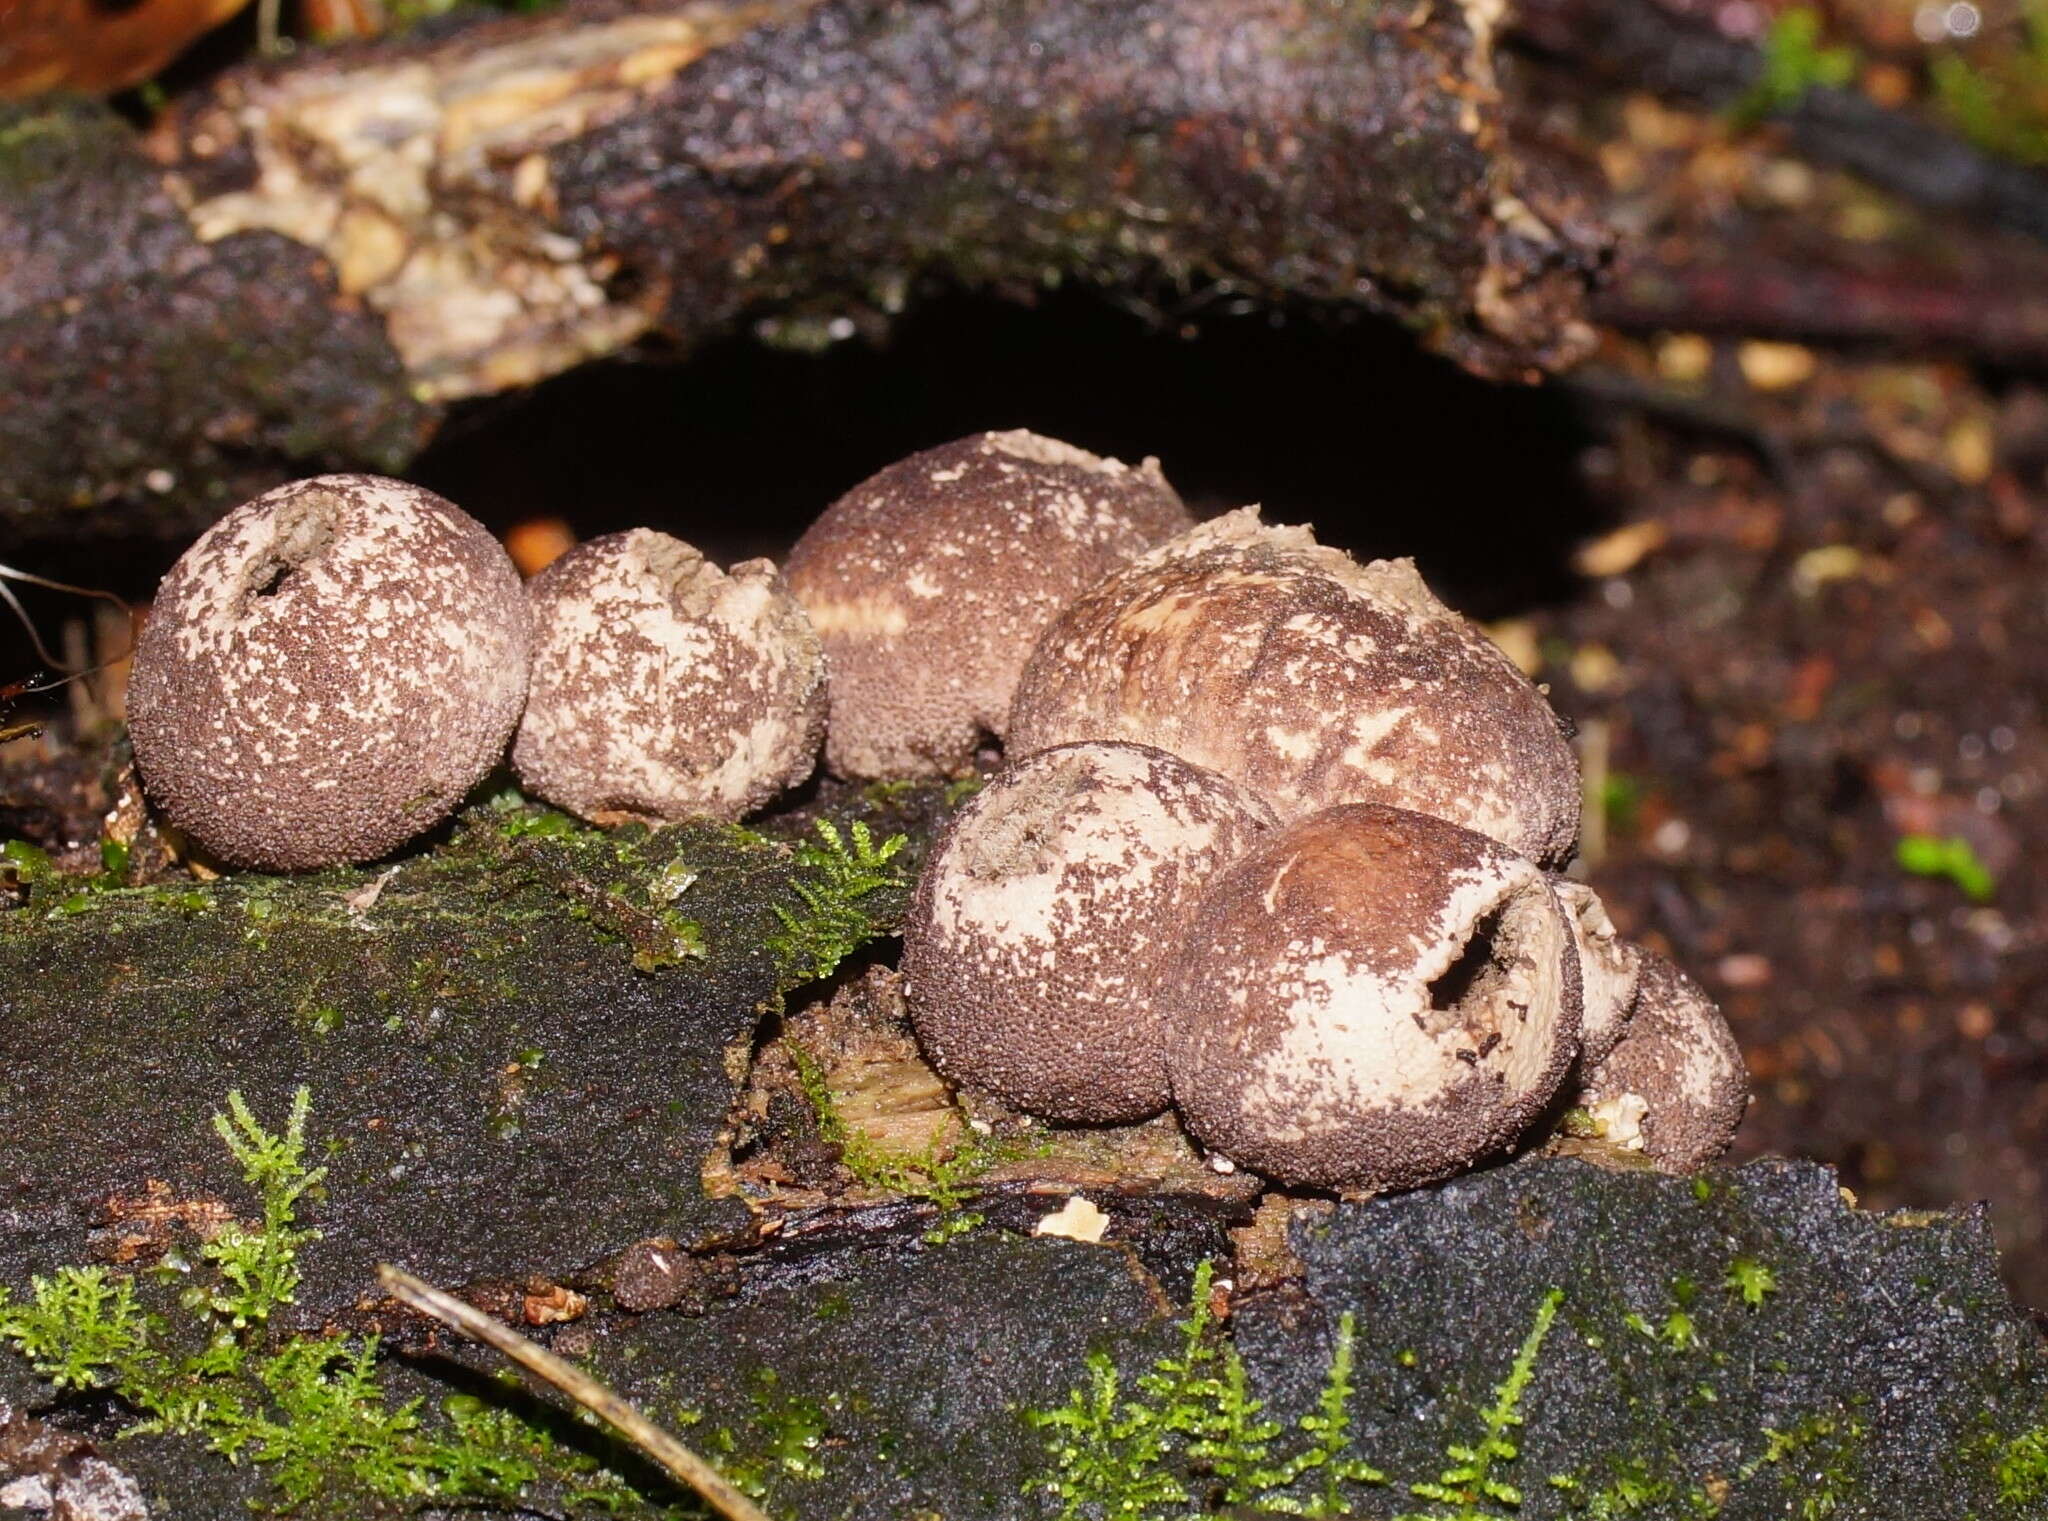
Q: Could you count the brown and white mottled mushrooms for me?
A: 8